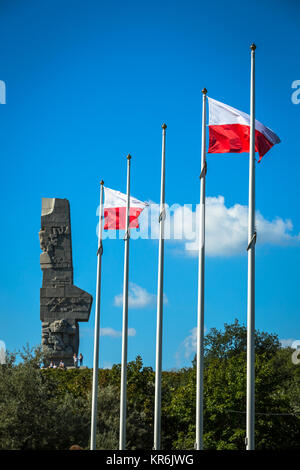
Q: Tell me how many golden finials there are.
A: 5